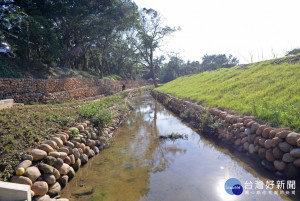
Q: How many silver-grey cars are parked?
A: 1